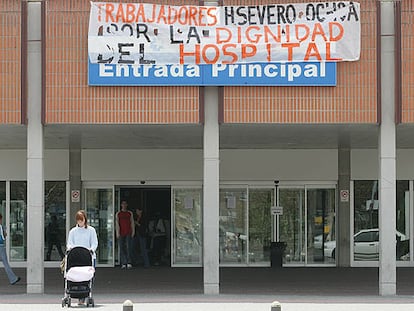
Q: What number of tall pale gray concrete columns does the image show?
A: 3